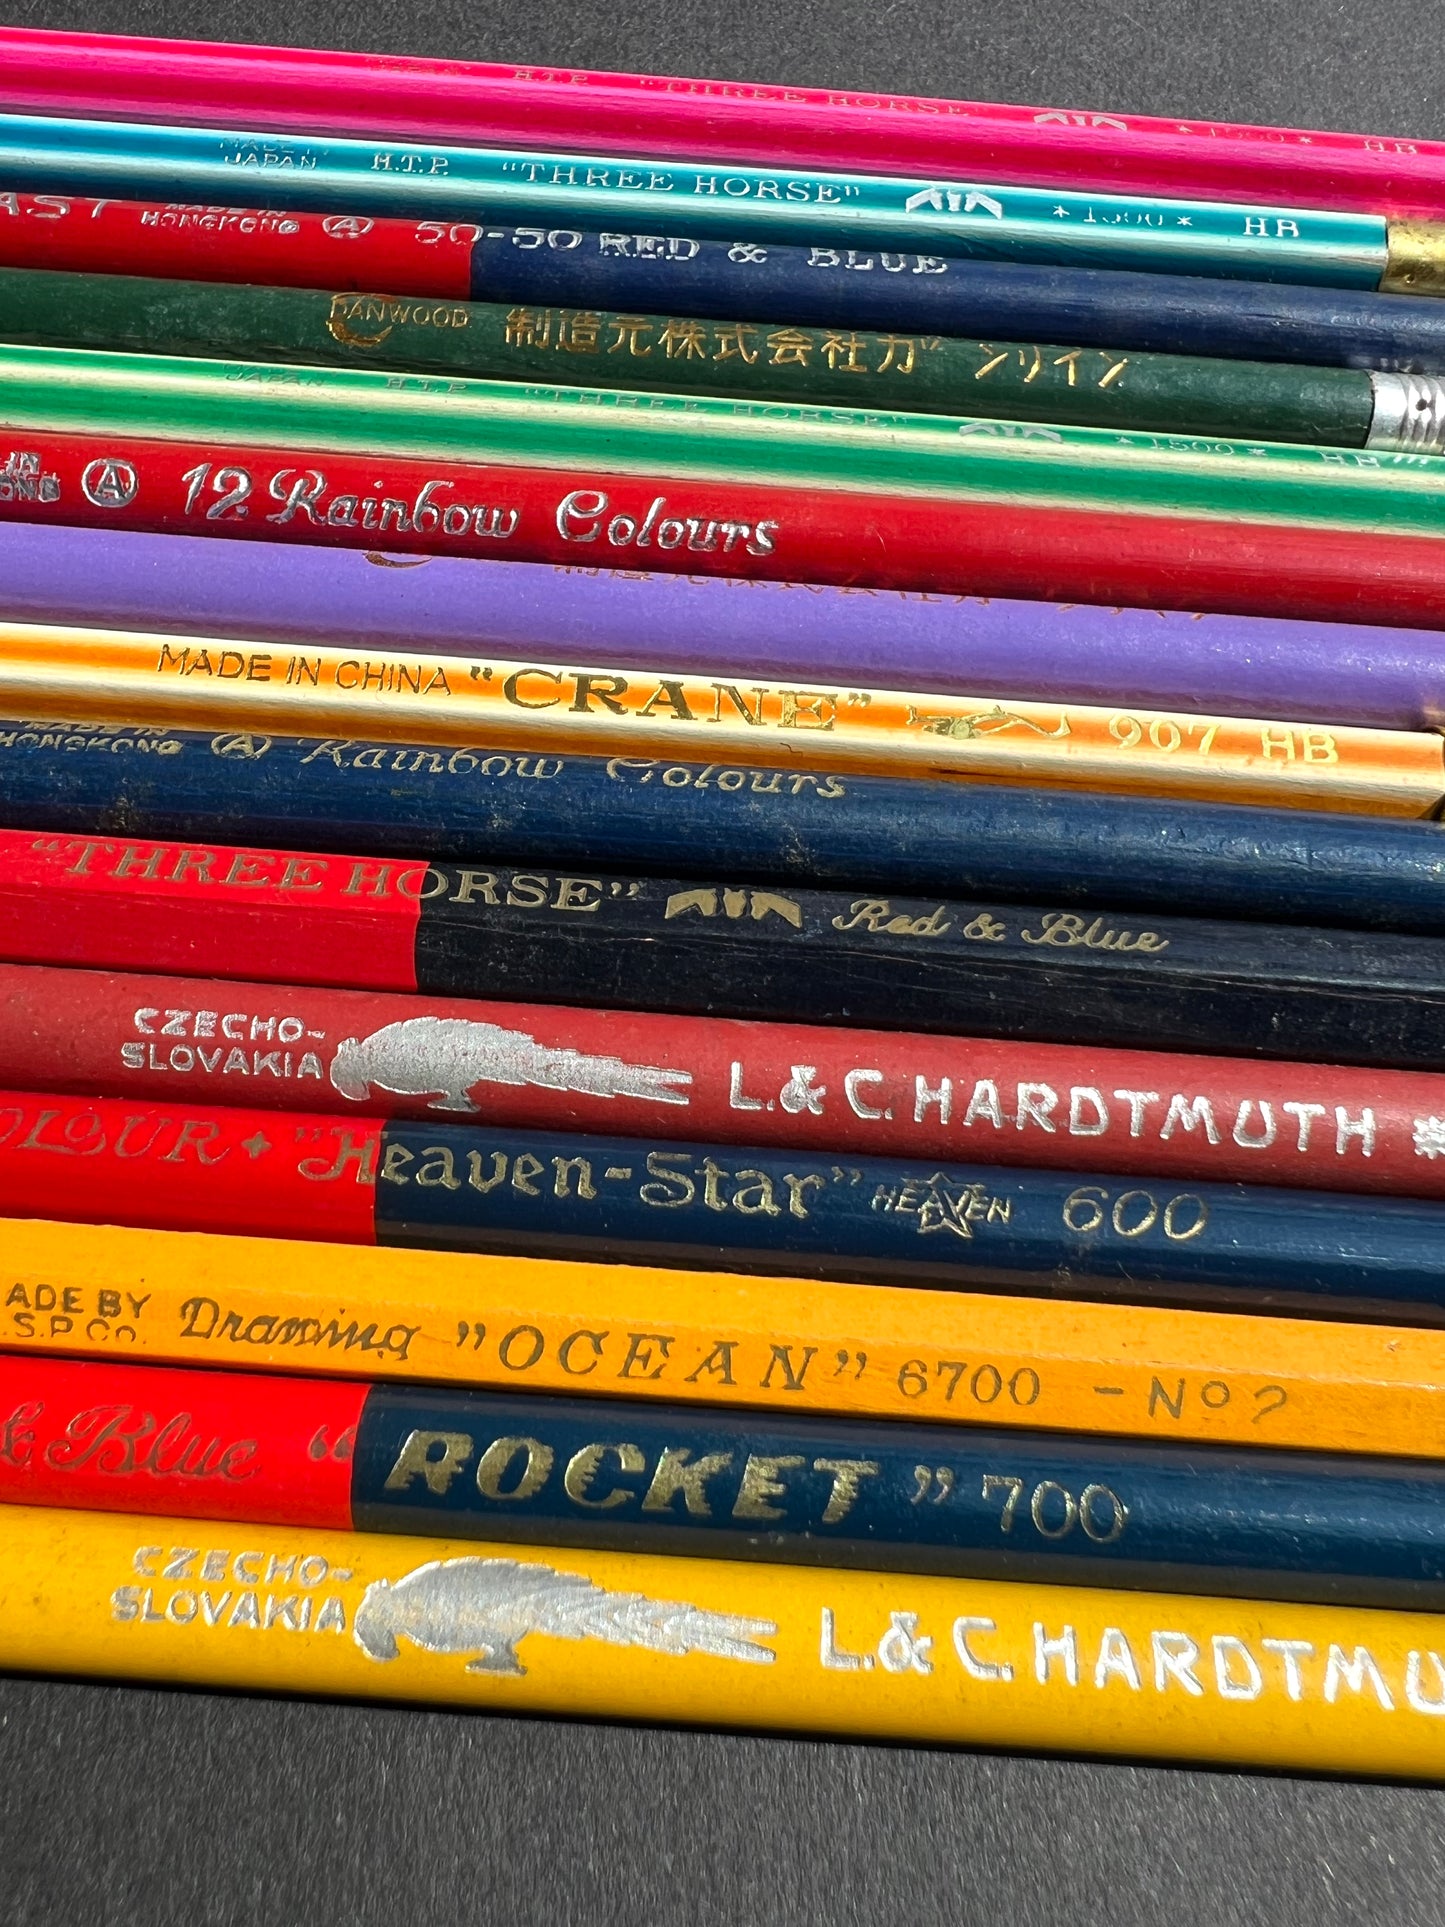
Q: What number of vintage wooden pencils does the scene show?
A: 15